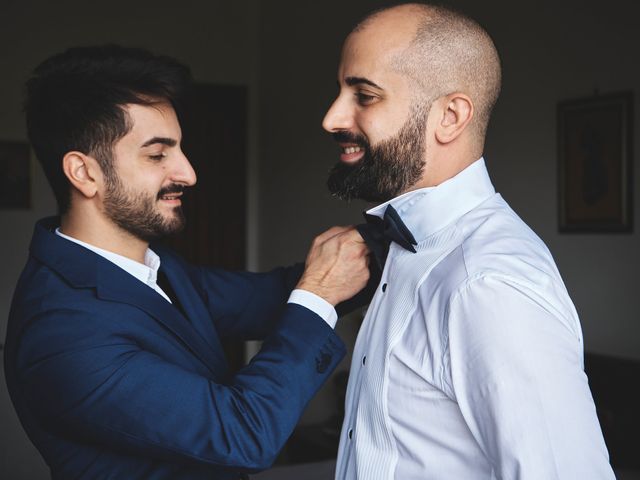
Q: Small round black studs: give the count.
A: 3